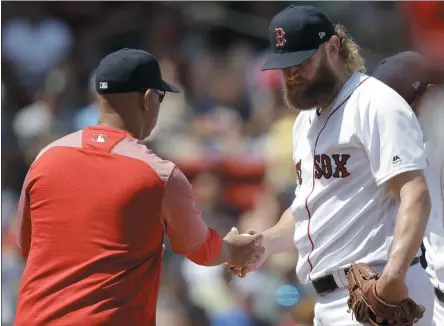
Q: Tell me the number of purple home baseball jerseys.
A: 0